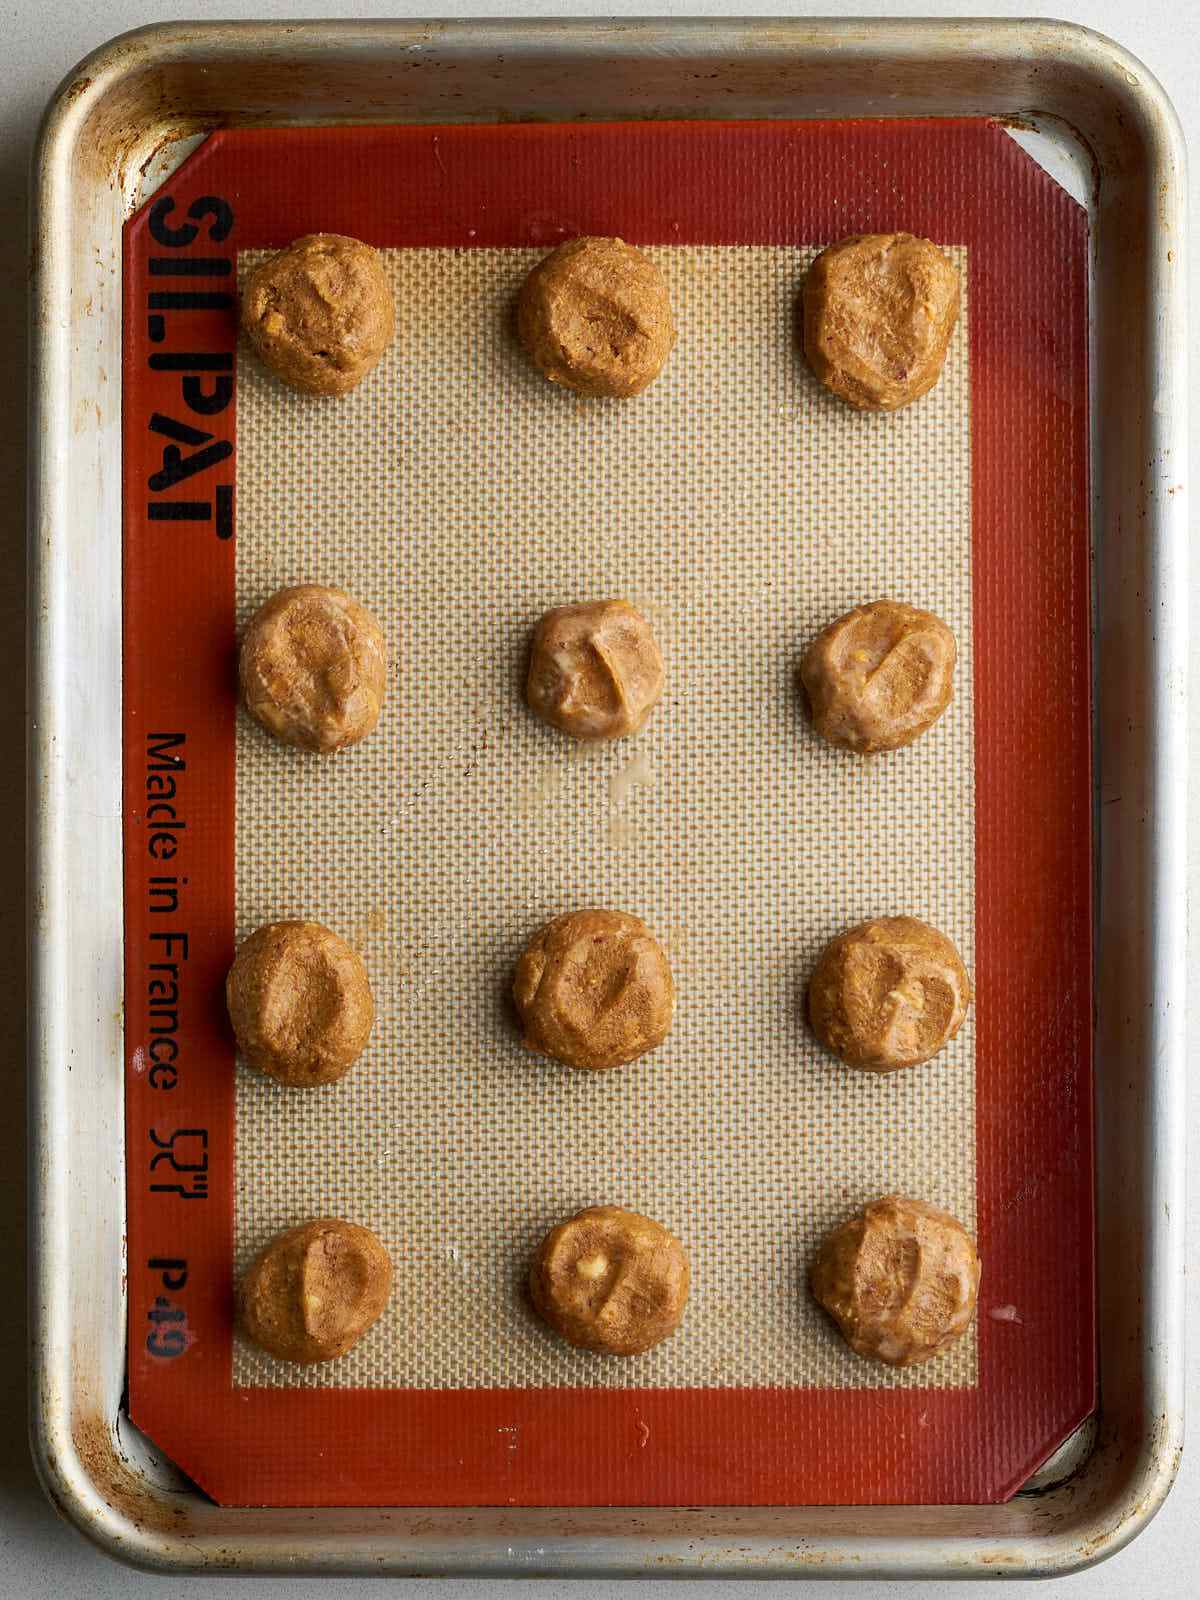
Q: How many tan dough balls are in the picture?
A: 12